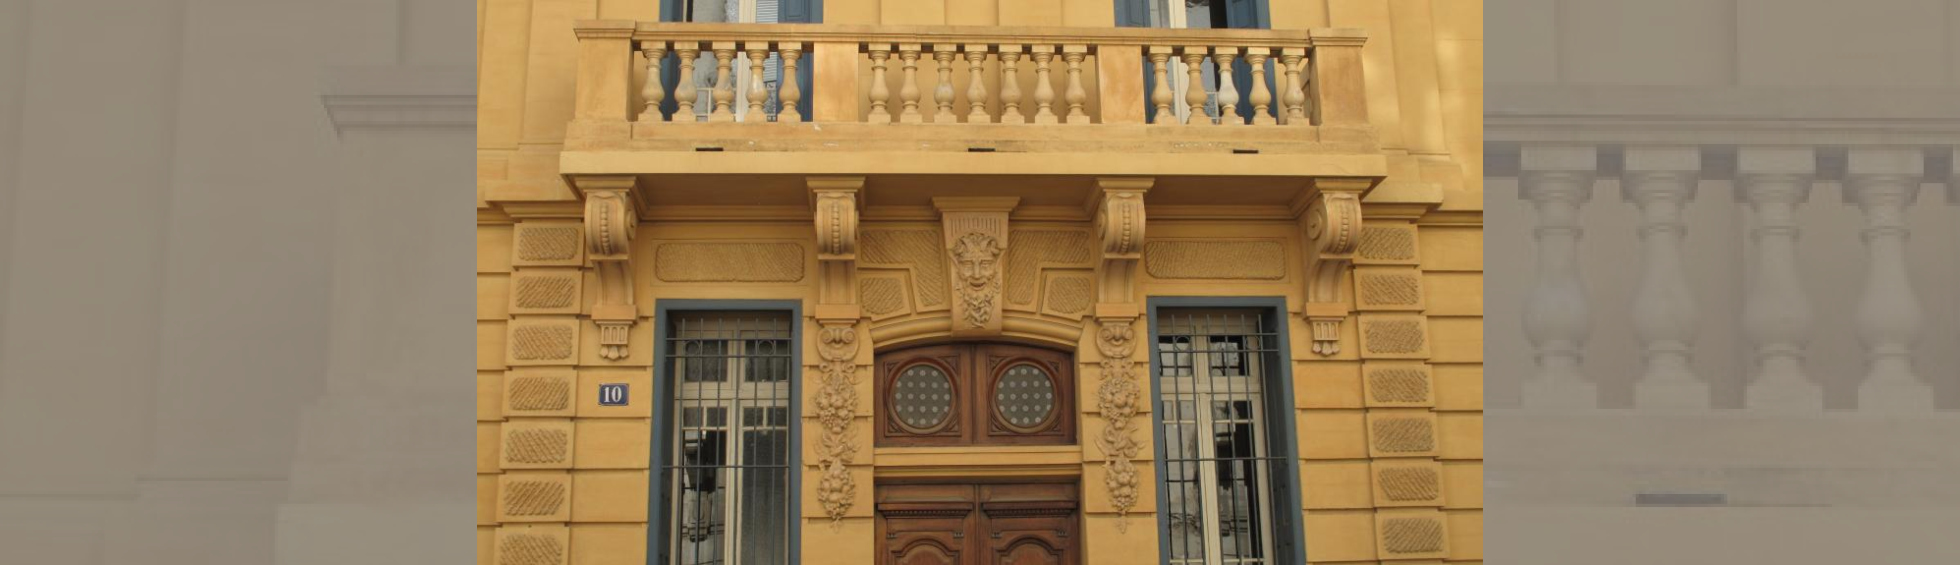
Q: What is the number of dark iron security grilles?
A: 2